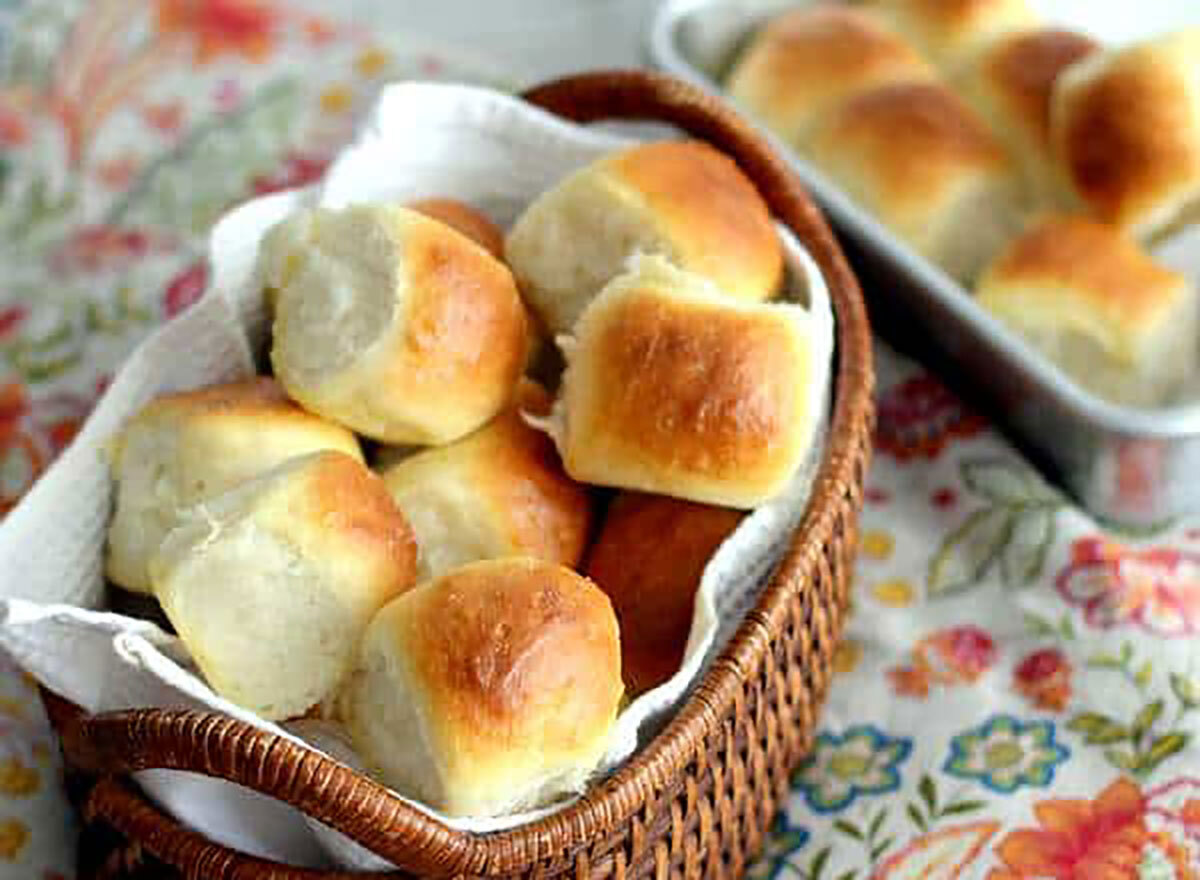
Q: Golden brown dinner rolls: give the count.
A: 15